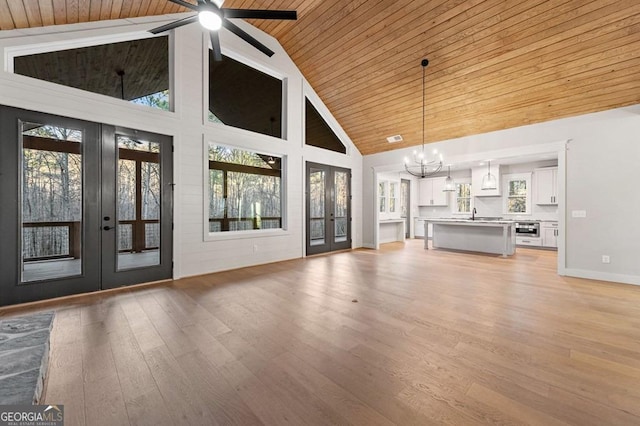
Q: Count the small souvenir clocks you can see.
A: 0